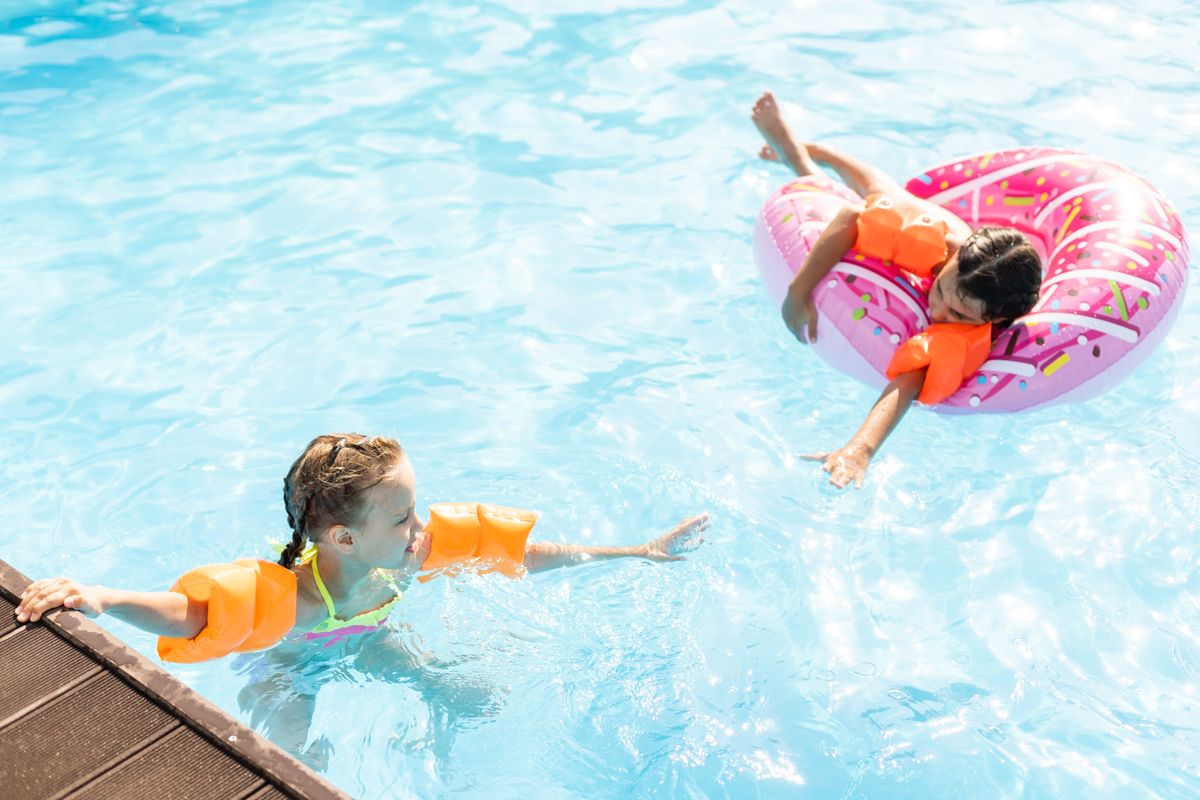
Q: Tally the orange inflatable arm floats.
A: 4